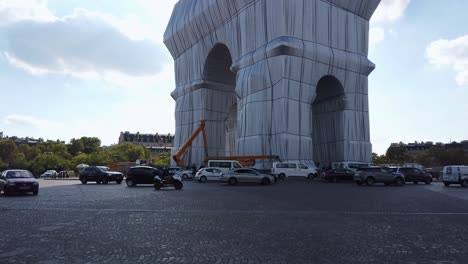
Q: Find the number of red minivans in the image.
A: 0